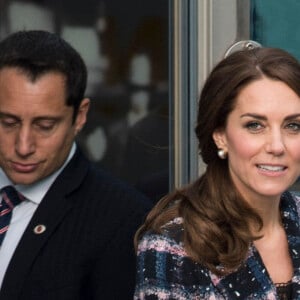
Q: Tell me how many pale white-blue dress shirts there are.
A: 1